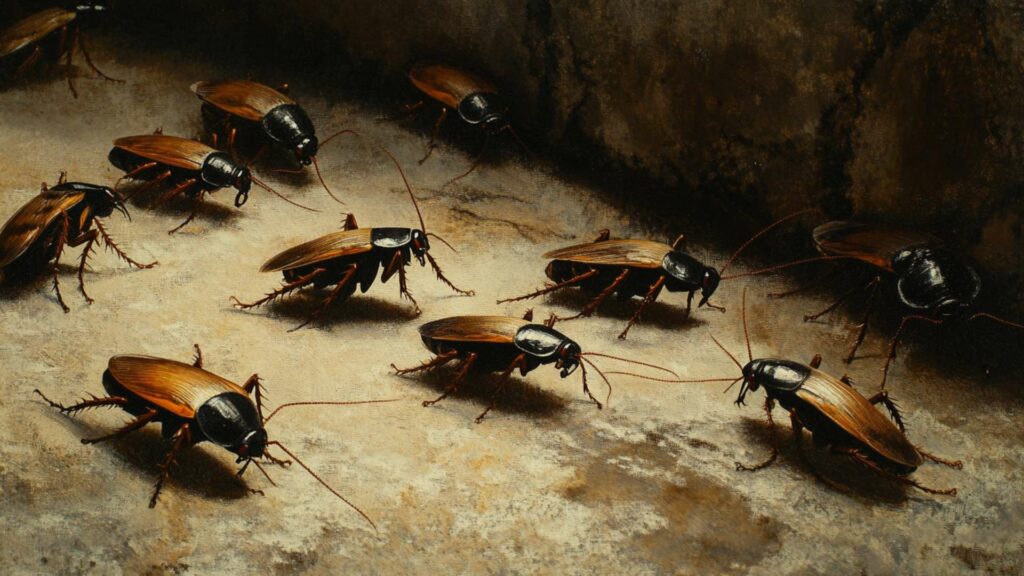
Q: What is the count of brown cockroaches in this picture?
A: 11